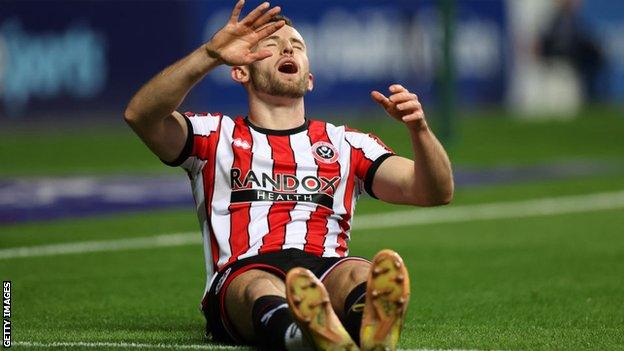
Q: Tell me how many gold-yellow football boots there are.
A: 2